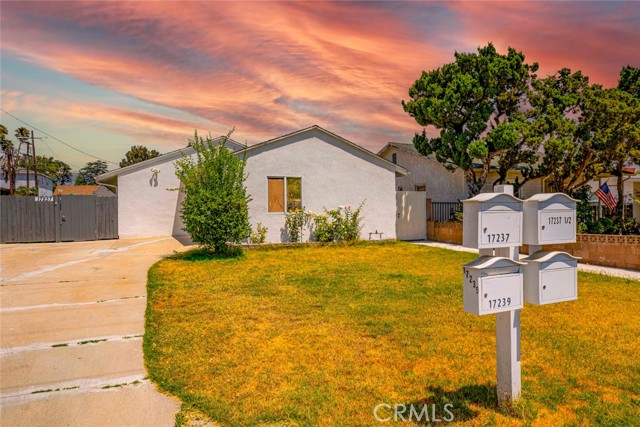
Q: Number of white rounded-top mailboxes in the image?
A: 4